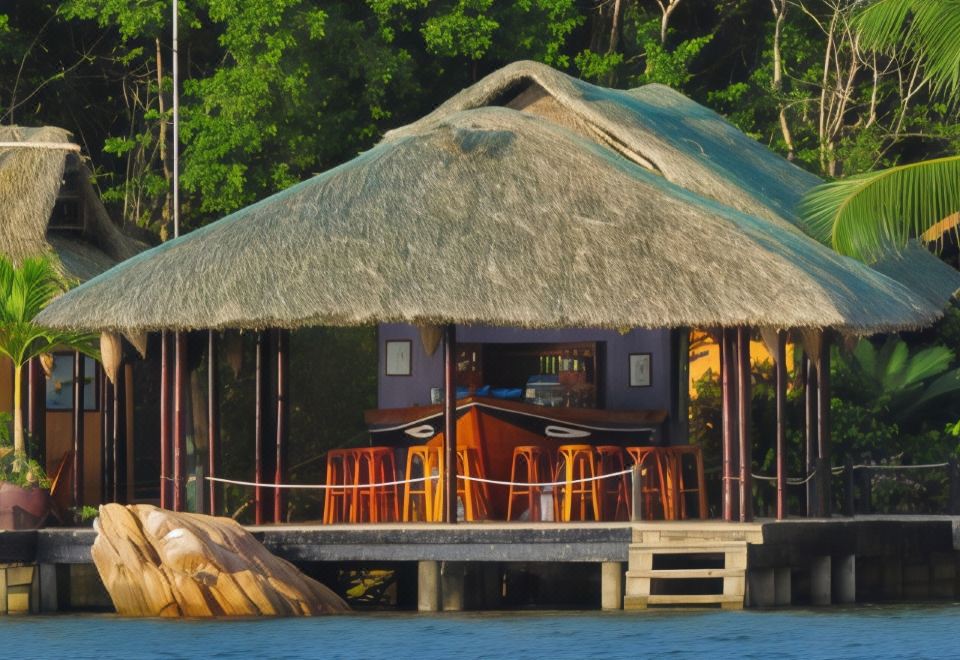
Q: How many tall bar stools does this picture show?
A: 9